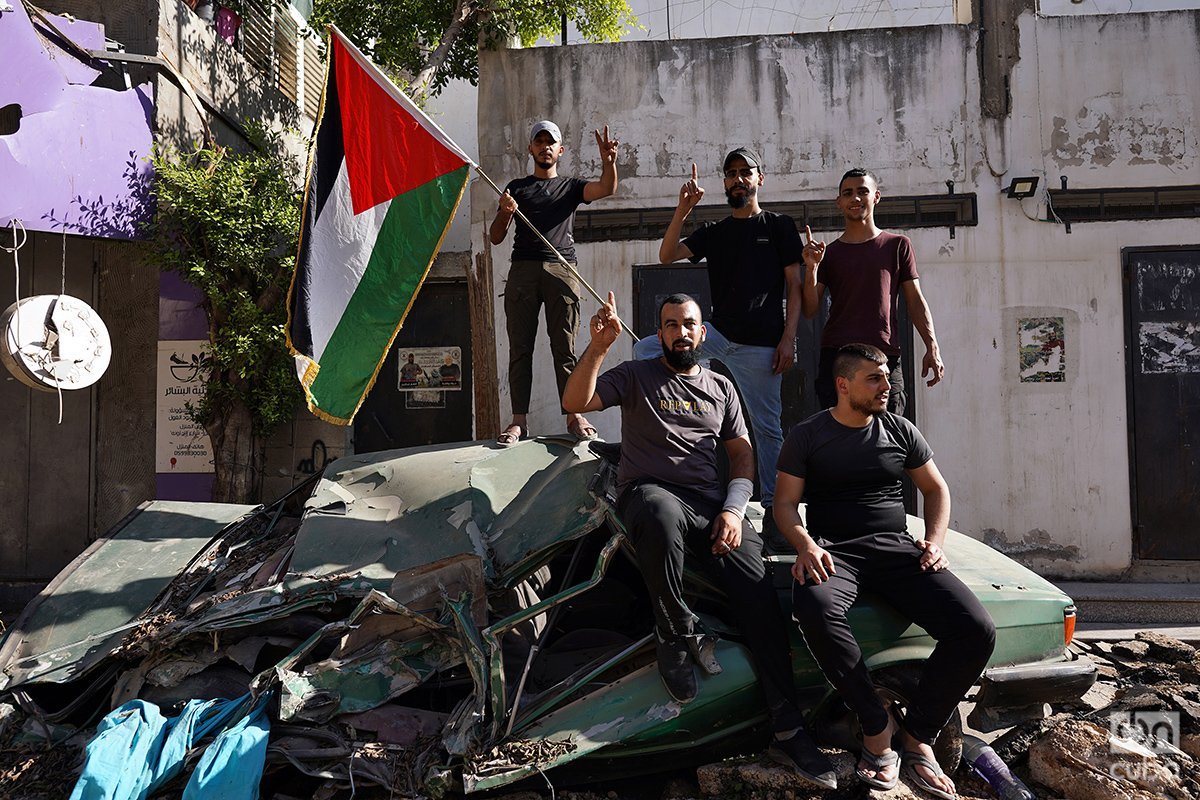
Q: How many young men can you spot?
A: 5